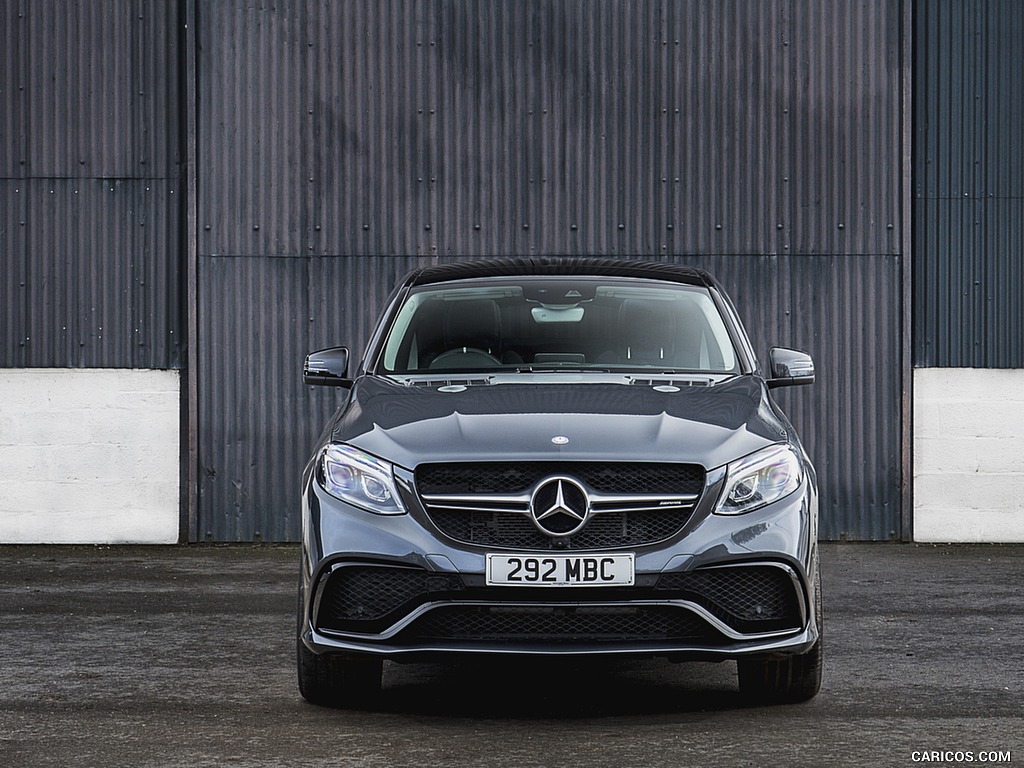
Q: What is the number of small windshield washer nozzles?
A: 2